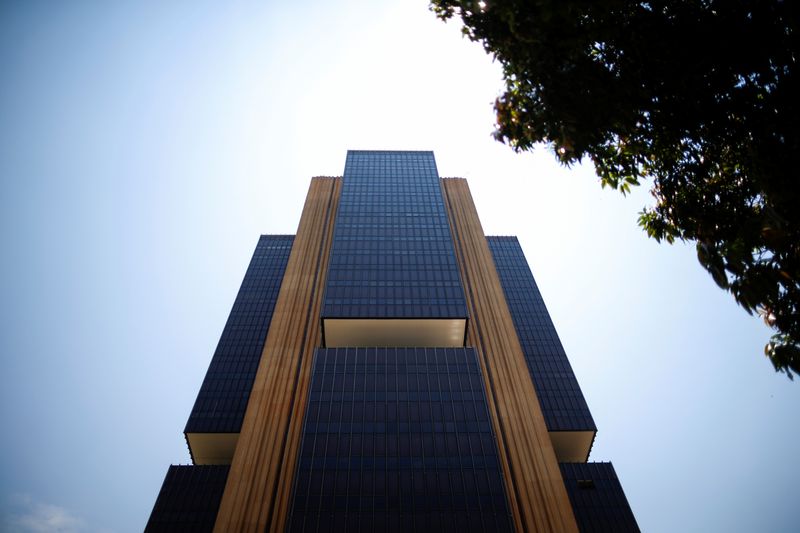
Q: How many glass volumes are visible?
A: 6